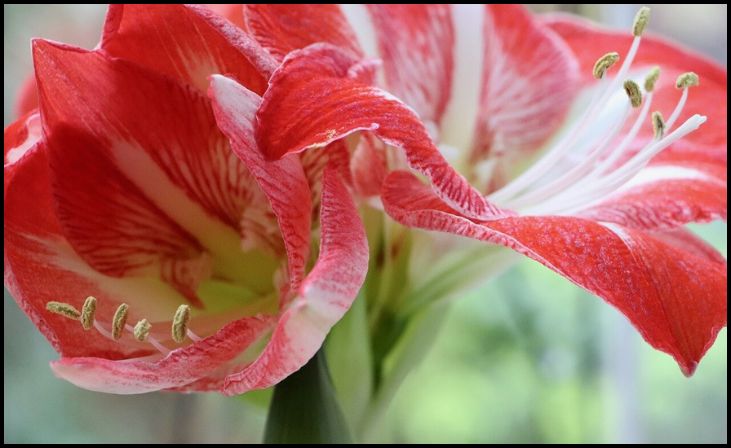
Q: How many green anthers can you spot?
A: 11